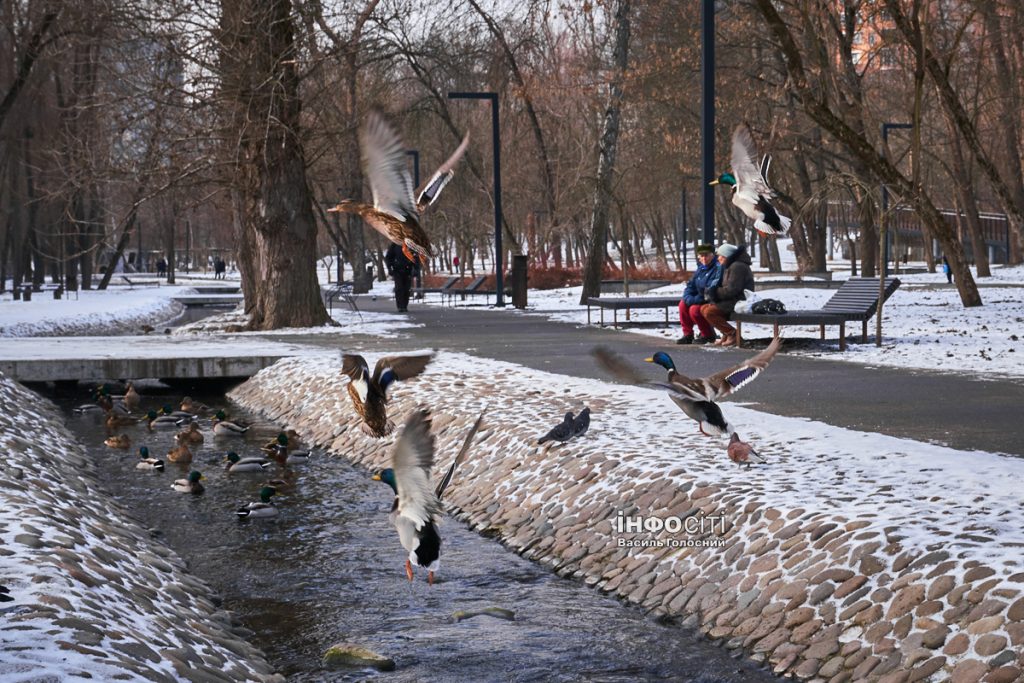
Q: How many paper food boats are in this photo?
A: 0